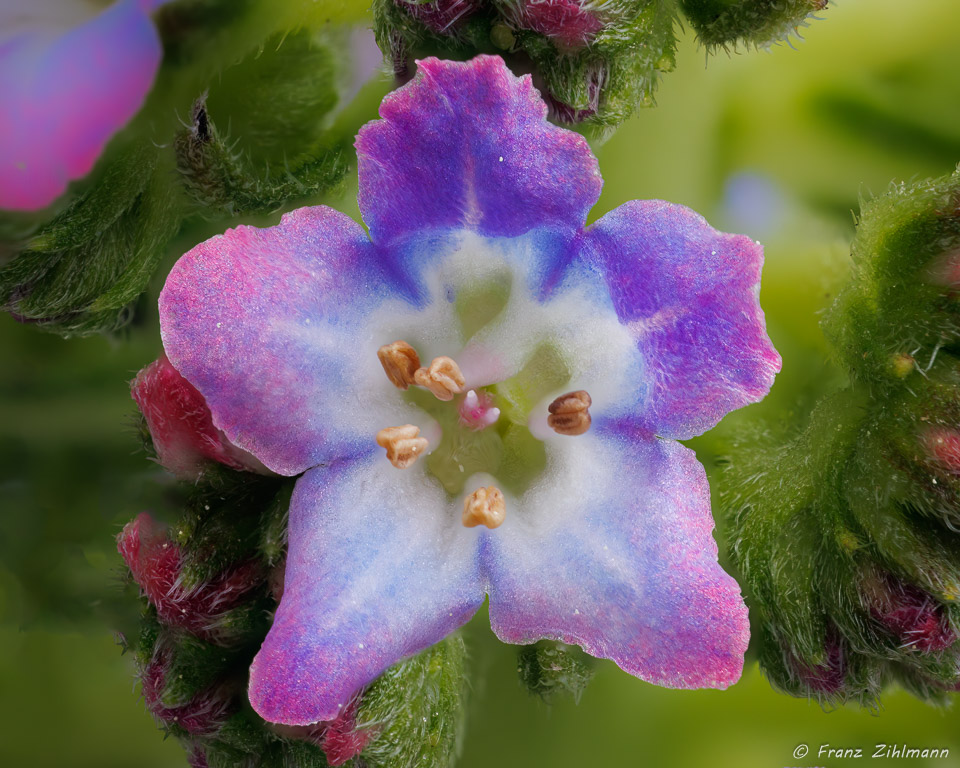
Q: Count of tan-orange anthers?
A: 5